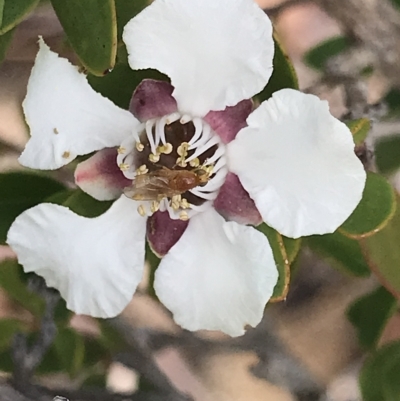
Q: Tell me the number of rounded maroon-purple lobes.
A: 5